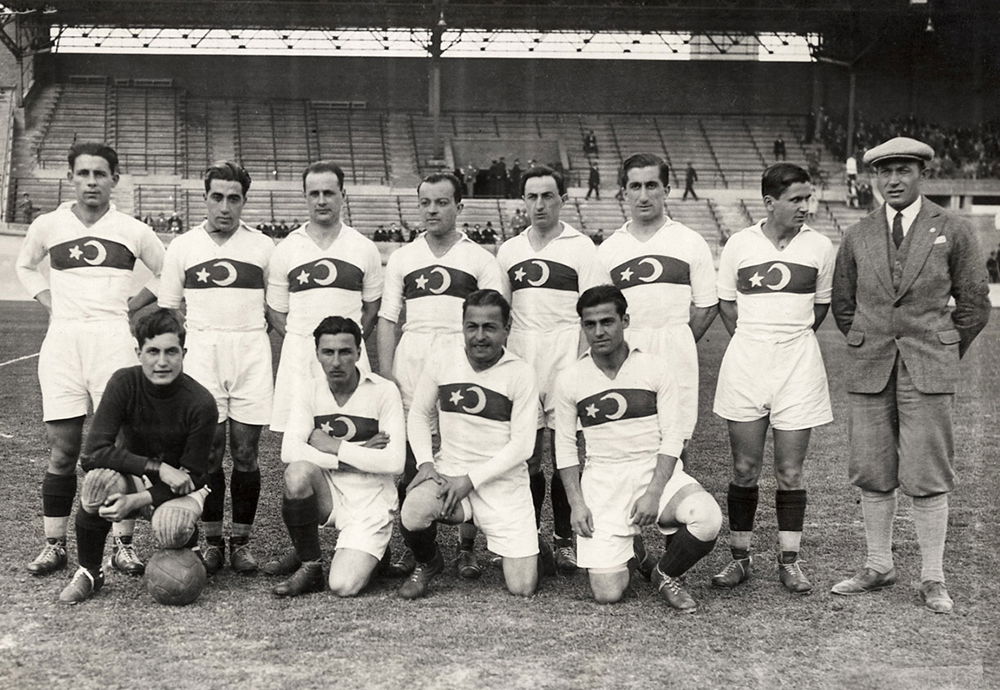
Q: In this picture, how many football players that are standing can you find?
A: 7